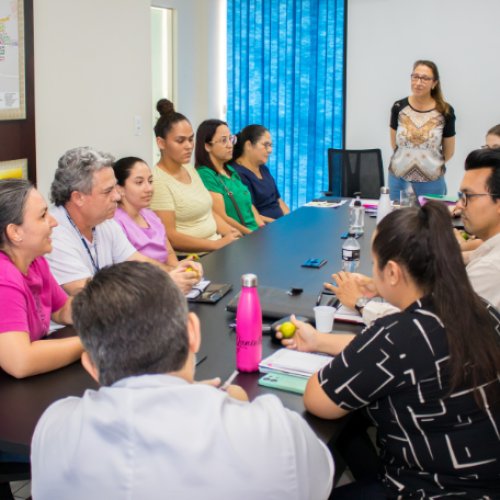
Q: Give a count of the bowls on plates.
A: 0